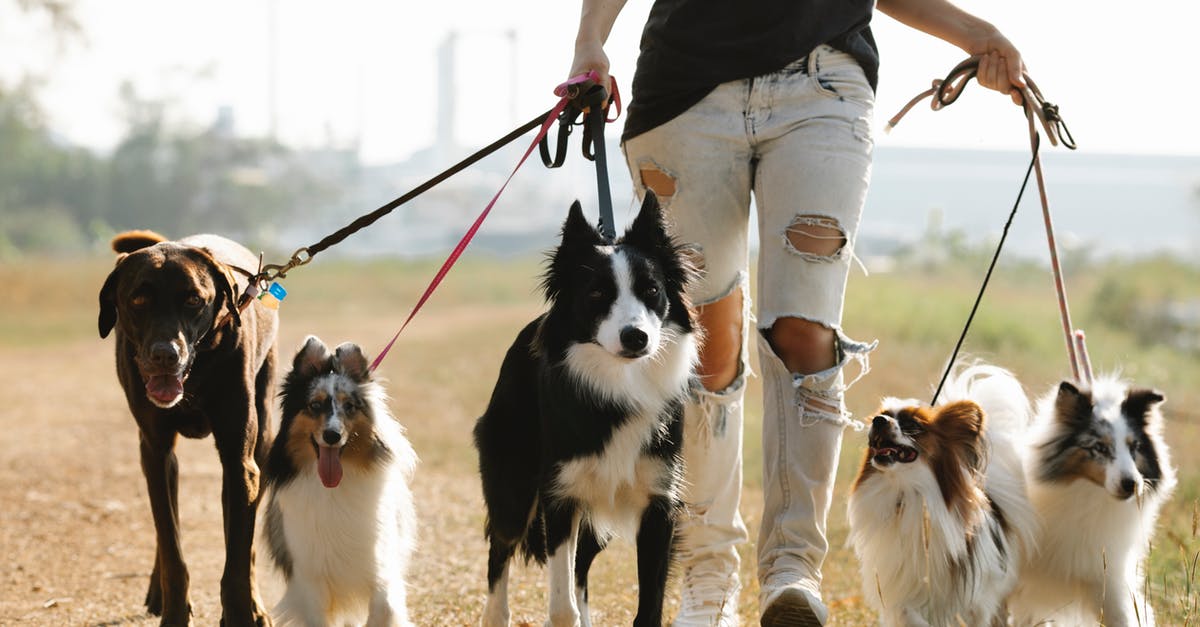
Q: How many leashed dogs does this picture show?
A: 5